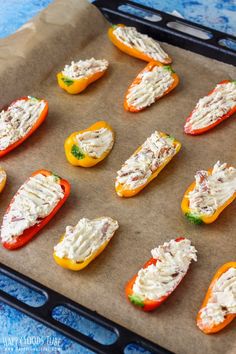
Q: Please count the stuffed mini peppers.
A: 13